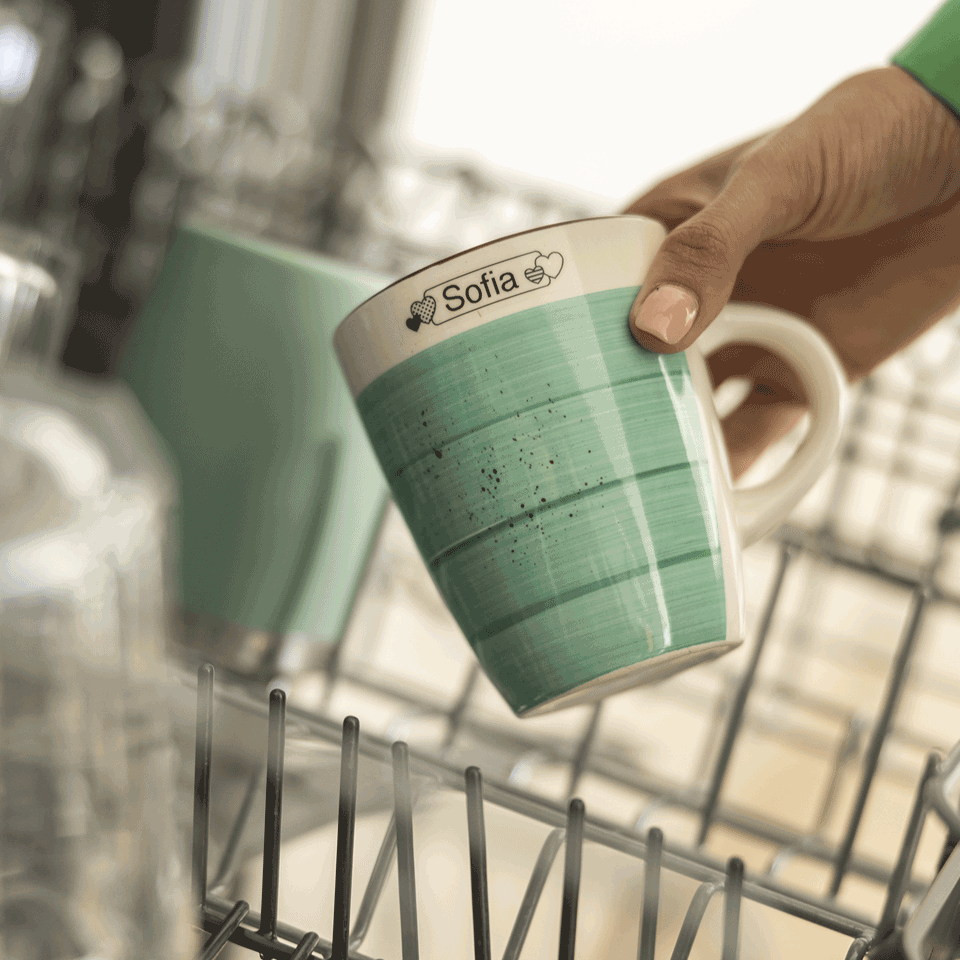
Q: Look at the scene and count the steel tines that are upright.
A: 8